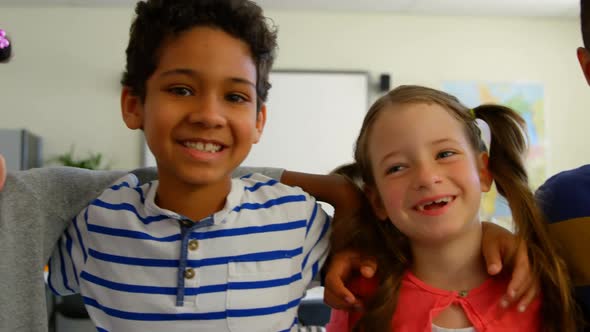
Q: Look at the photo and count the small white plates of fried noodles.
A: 0